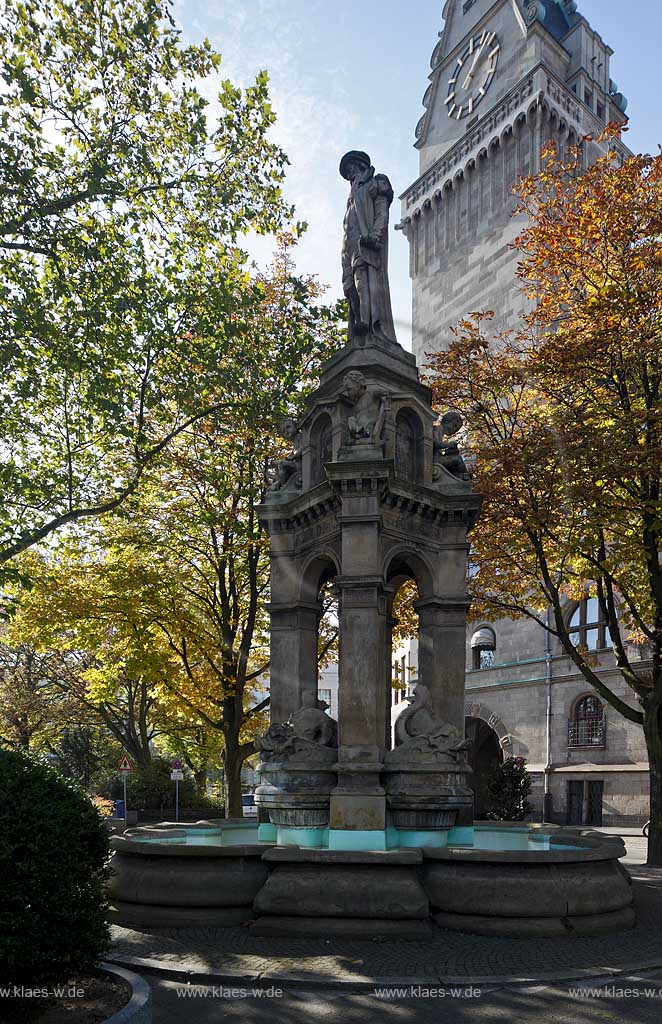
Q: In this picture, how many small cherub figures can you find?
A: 3